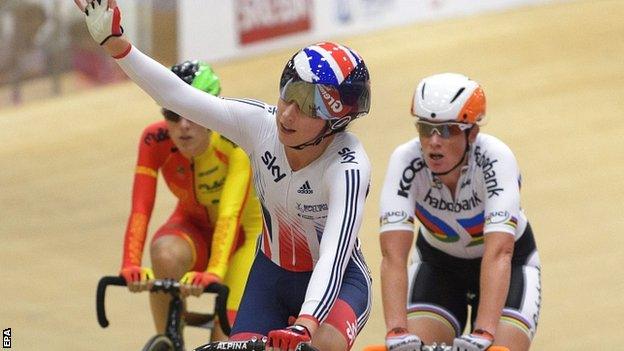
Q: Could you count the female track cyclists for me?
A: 3